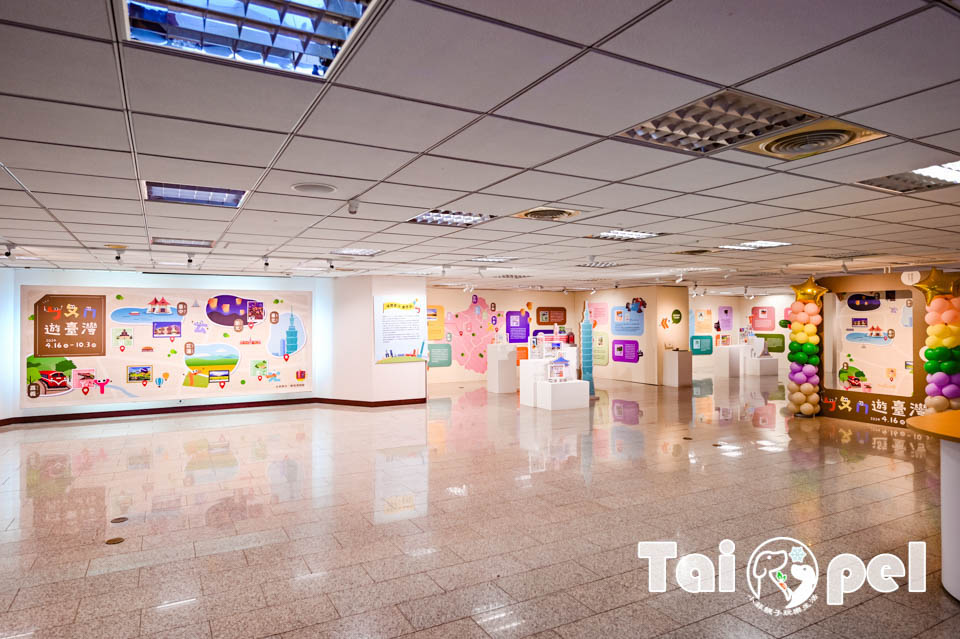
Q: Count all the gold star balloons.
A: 2